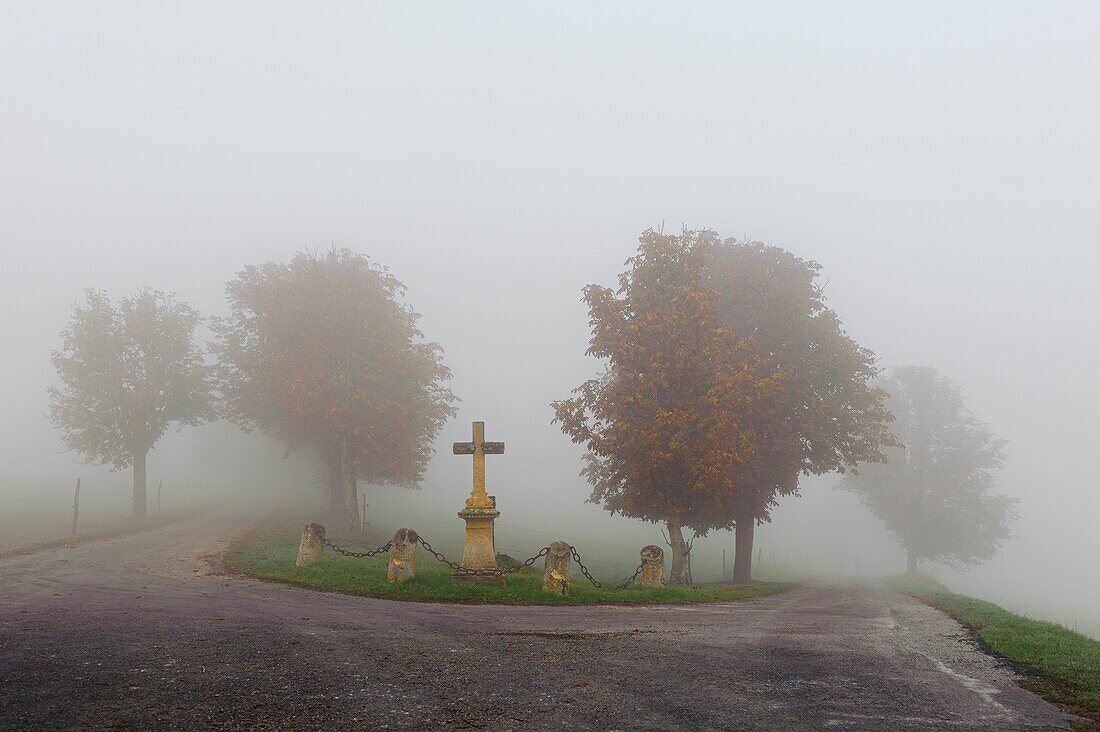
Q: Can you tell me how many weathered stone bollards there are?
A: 4